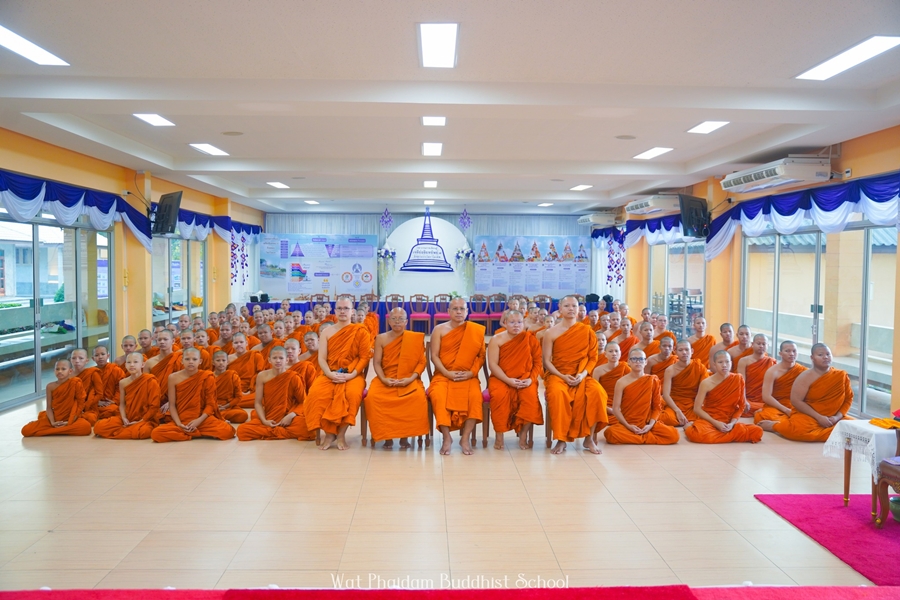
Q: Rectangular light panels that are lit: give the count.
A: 15